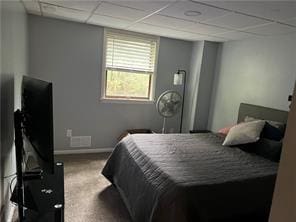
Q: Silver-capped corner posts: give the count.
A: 2